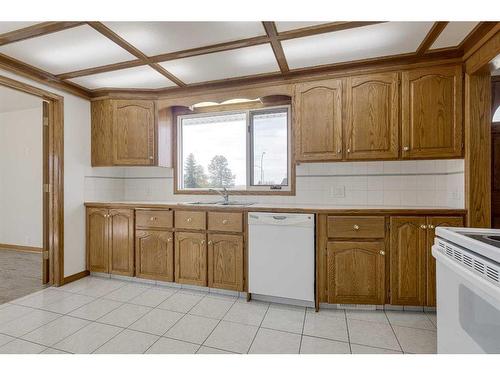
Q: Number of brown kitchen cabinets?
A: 12